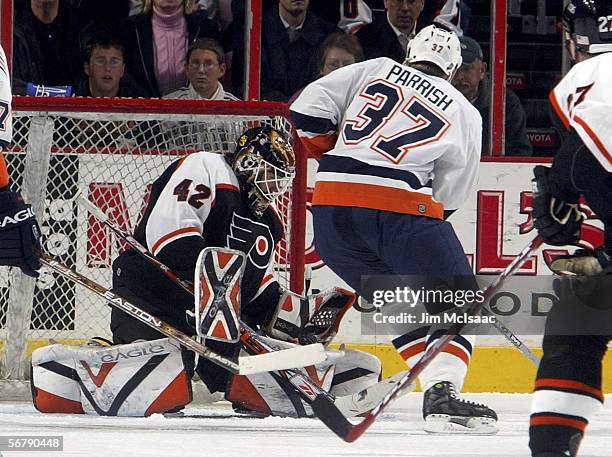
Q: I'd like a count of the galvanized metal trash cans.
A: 0